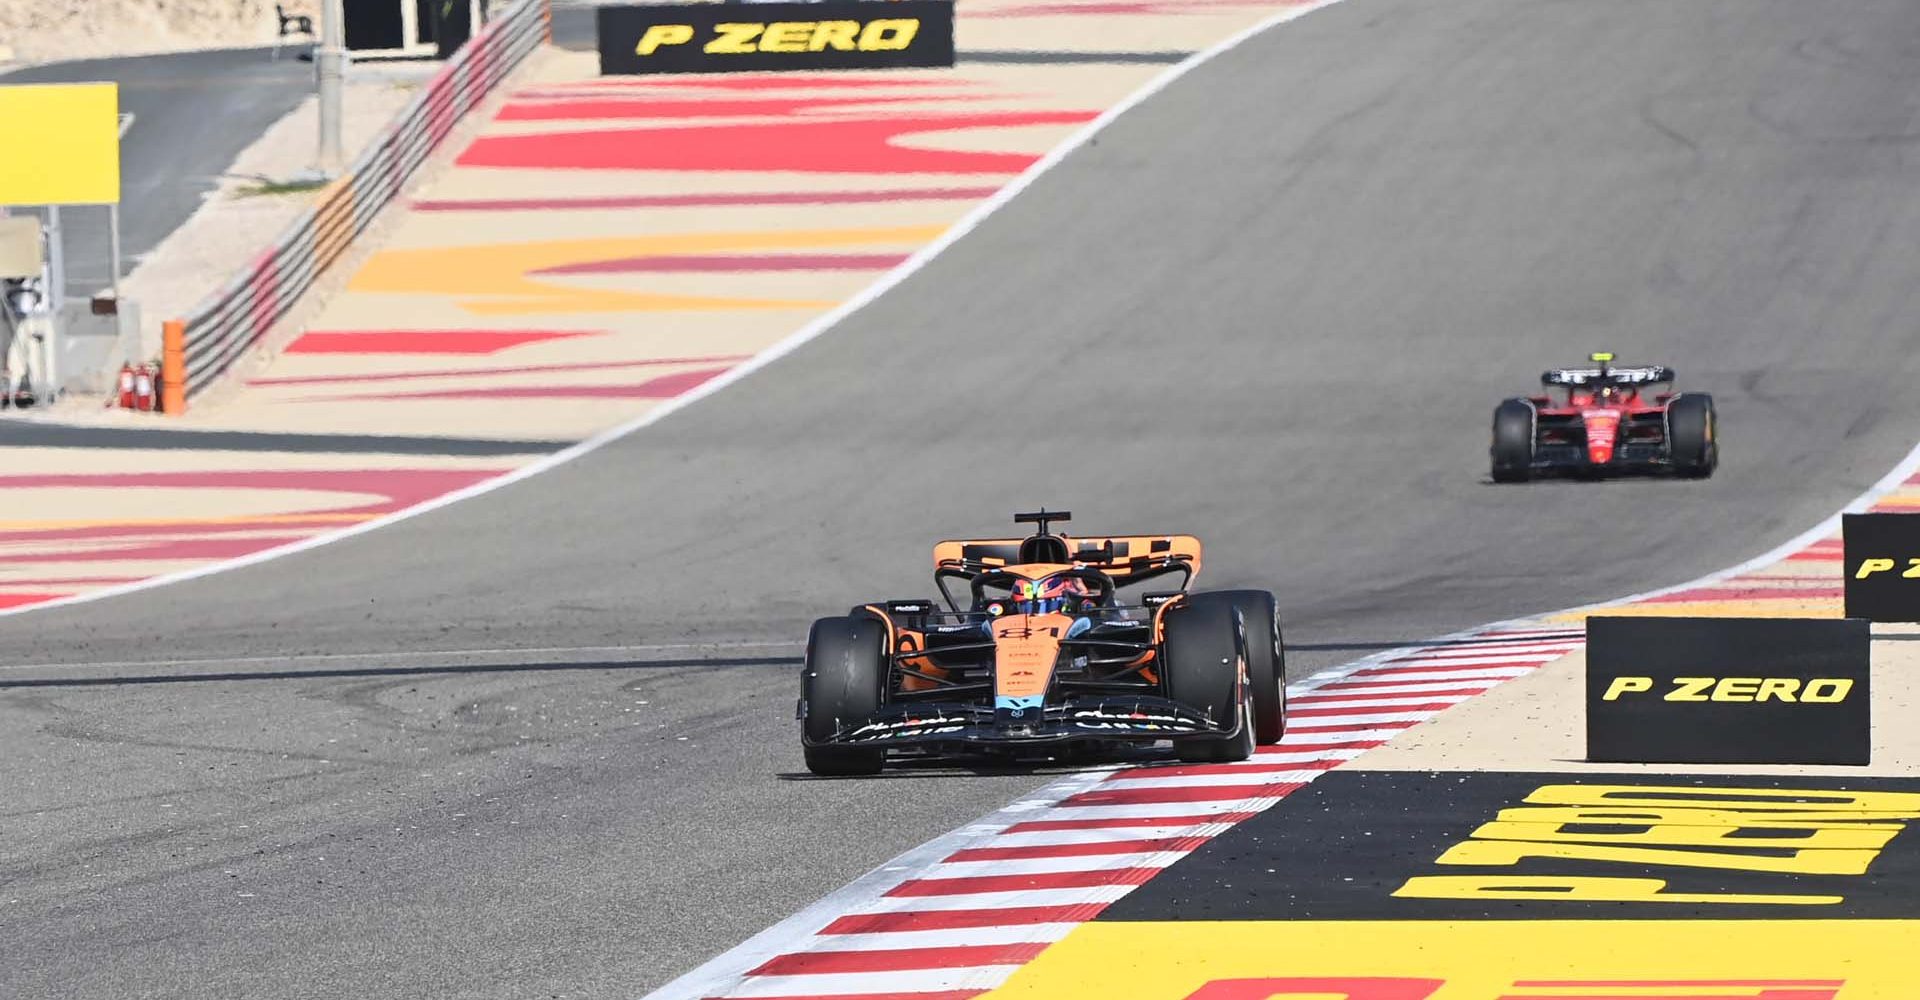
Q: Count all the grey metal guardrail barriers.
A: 1